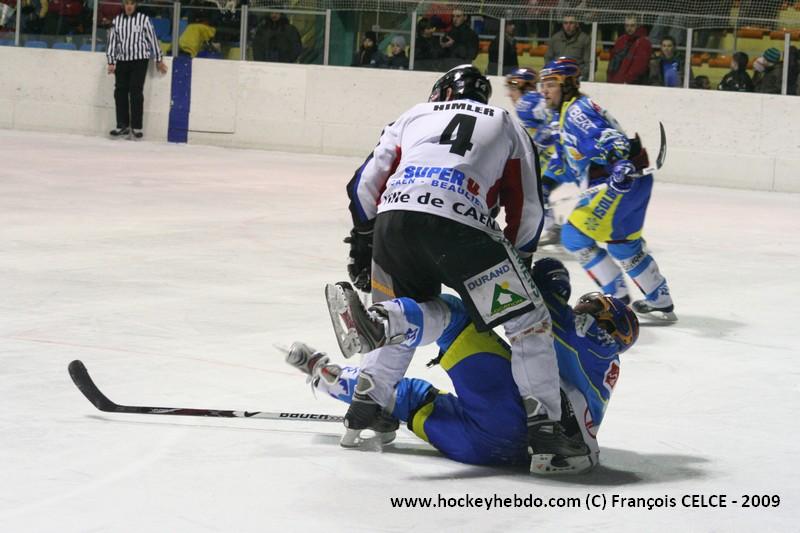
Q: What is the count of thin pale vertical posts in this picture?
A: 10